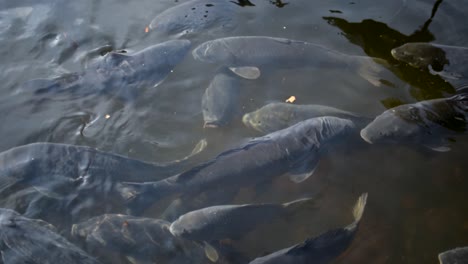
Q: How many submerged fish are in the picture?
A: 14